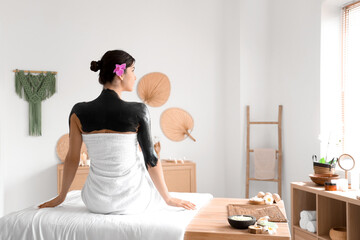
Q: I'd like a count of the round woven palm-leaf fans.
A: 2